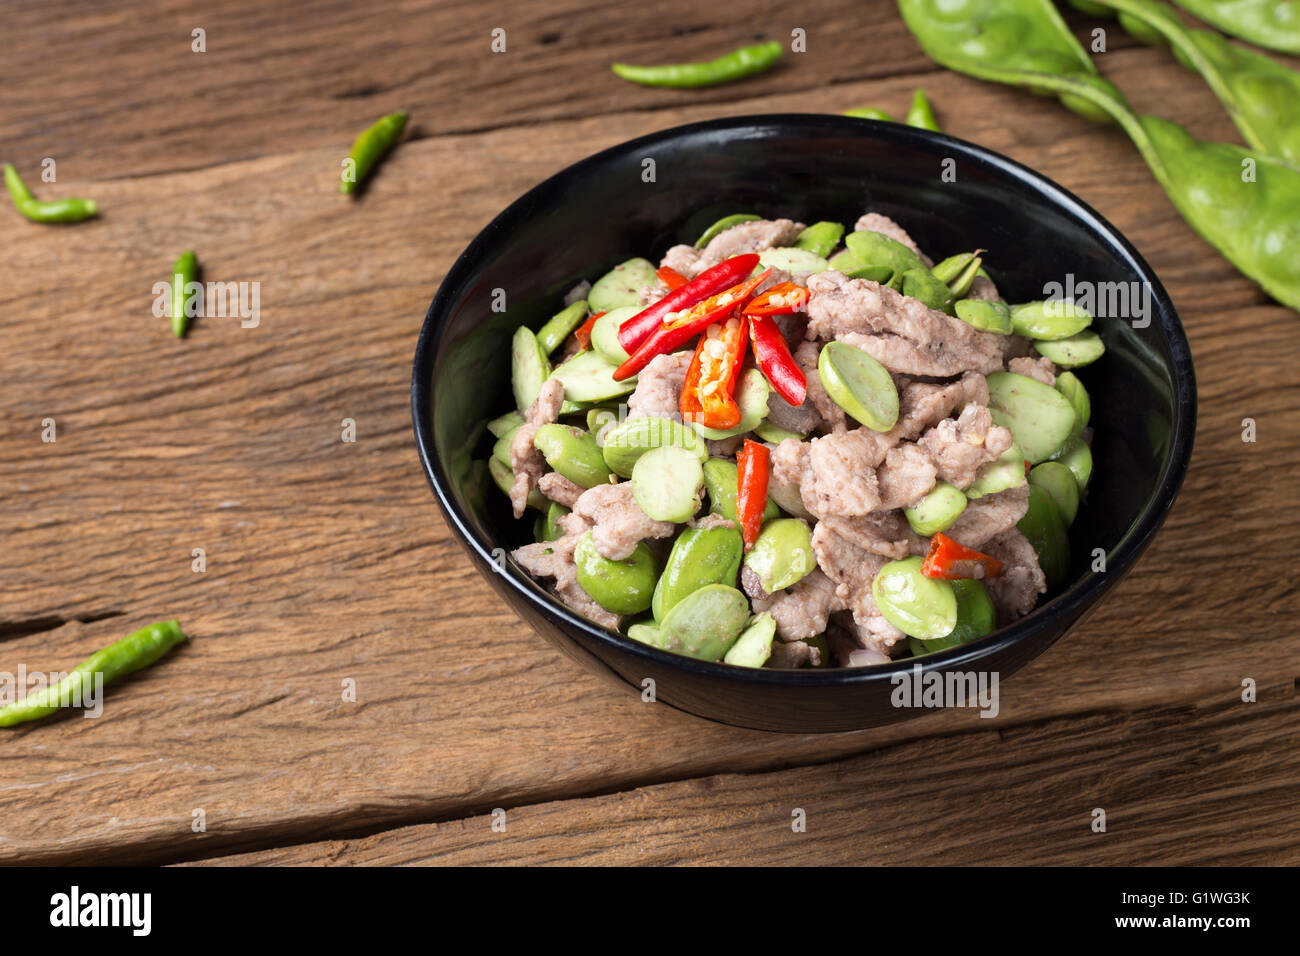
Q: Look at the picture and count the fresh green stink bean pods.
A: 3